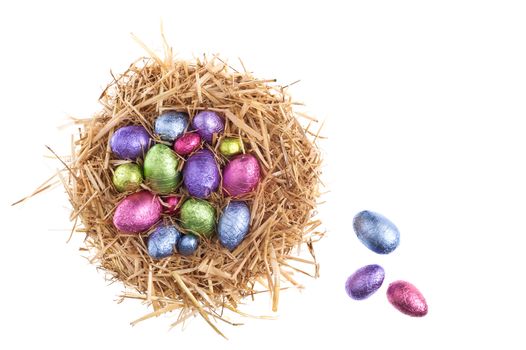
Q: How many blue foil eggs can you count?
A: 5